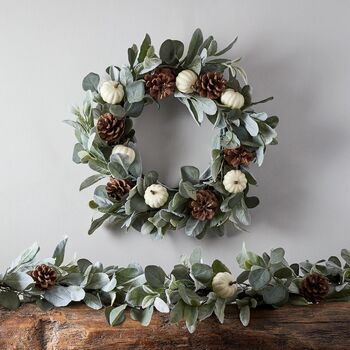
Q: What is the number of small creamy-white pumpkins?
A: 7